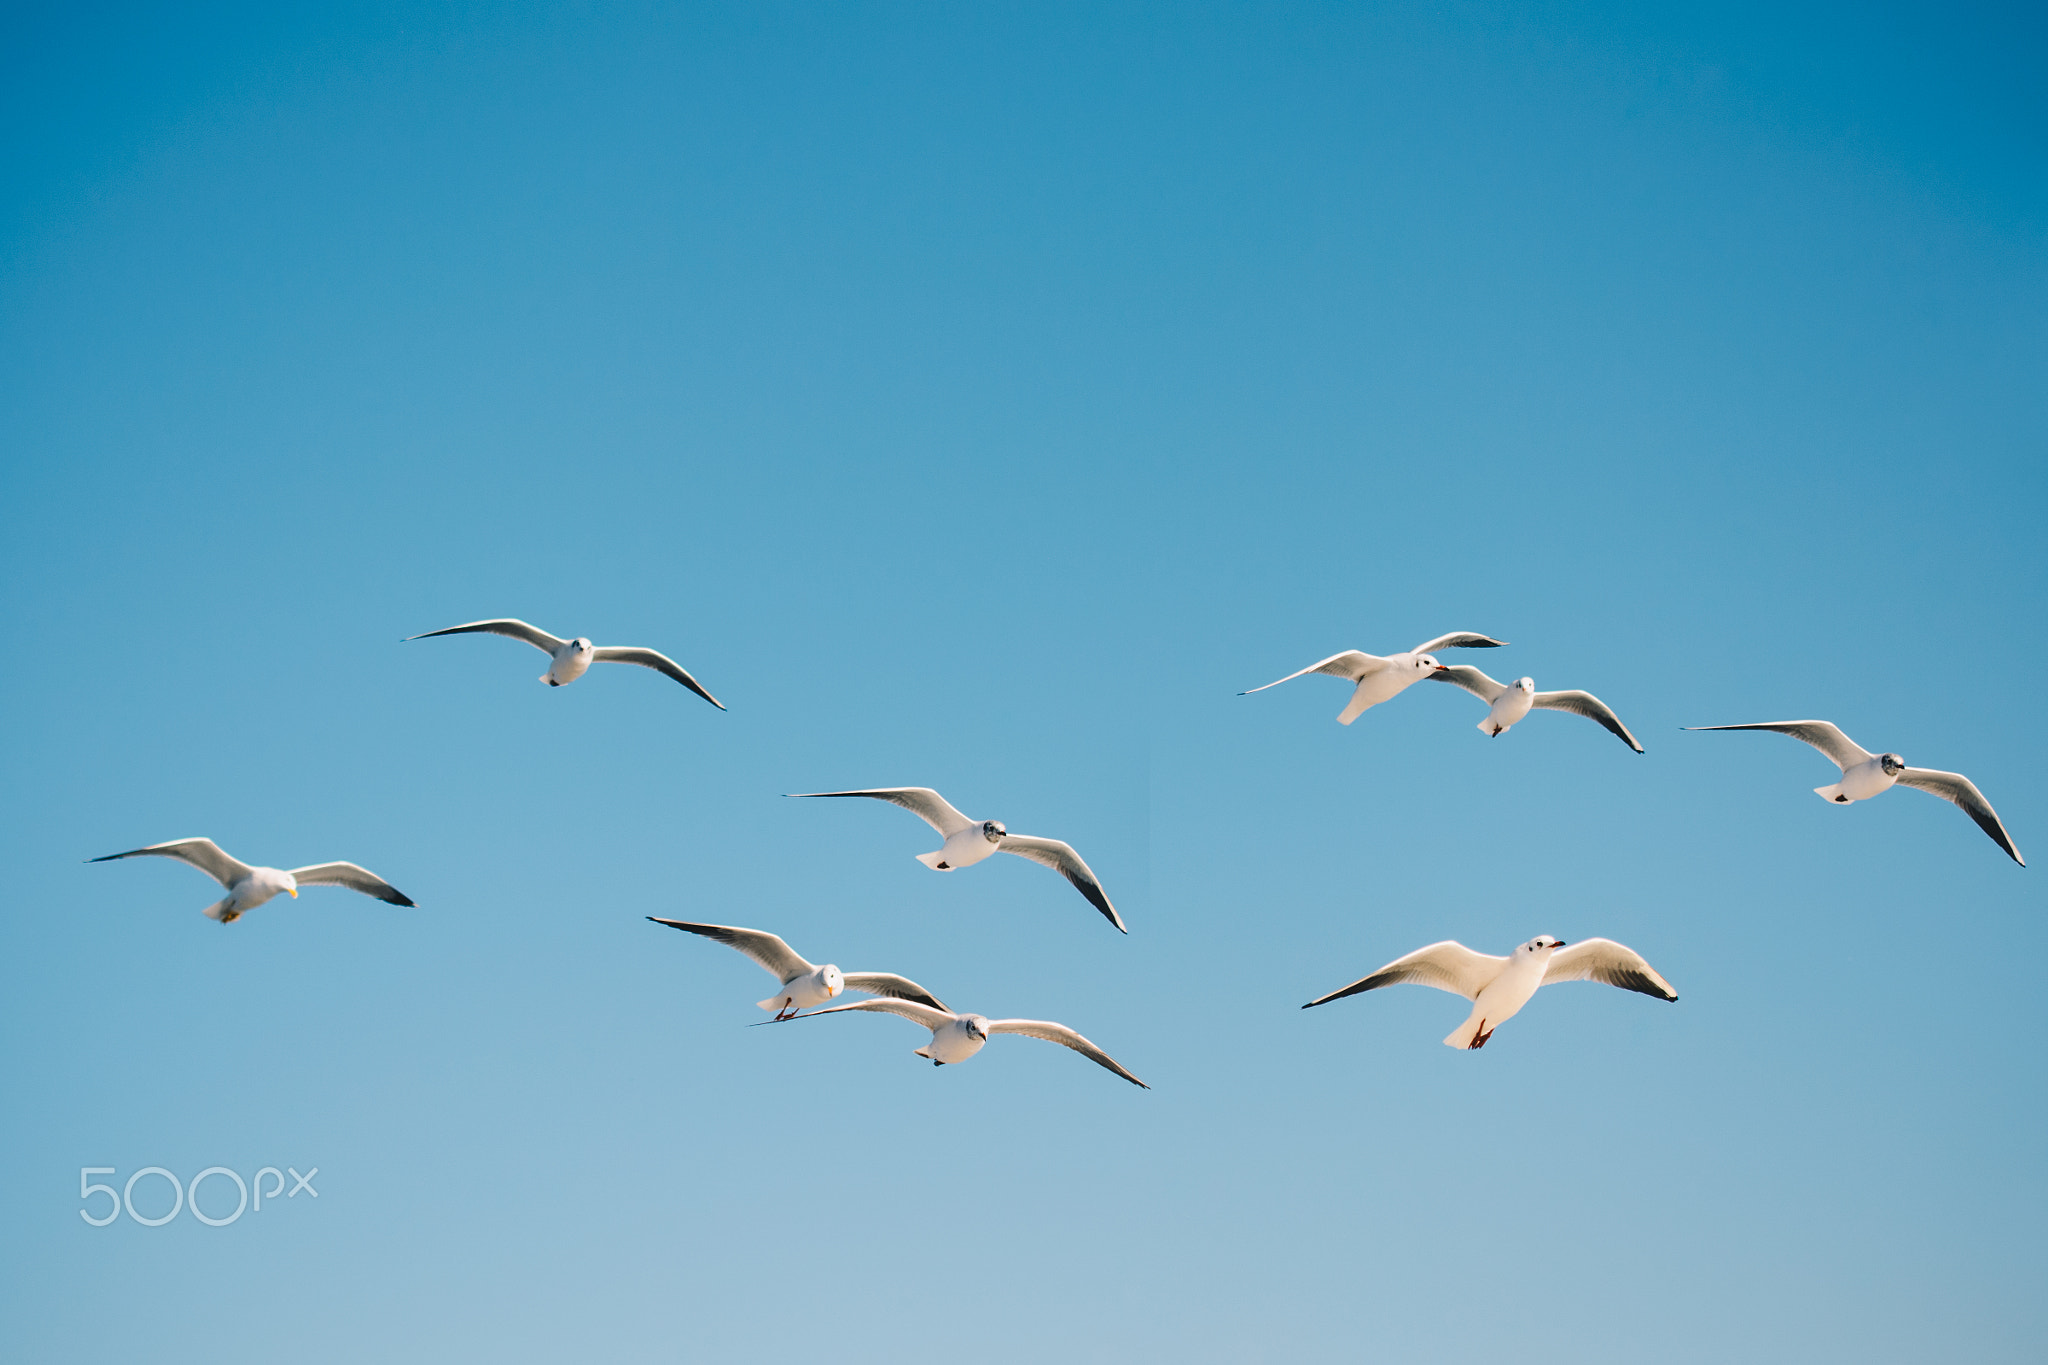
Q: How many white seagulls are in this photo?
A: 9